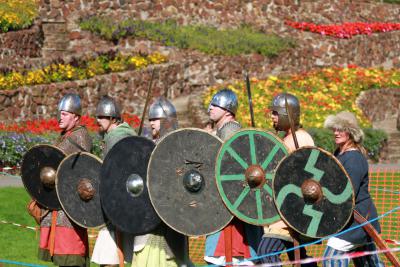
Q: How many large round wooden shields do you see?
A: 6